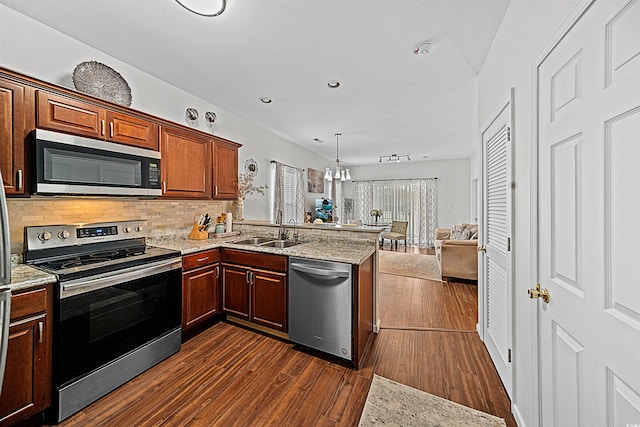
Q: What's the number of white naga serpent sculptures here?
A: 0